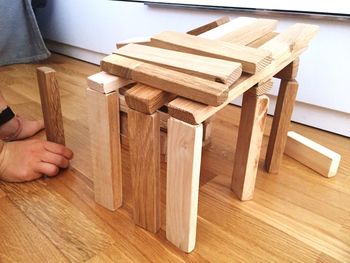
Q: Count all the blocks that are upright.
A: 6